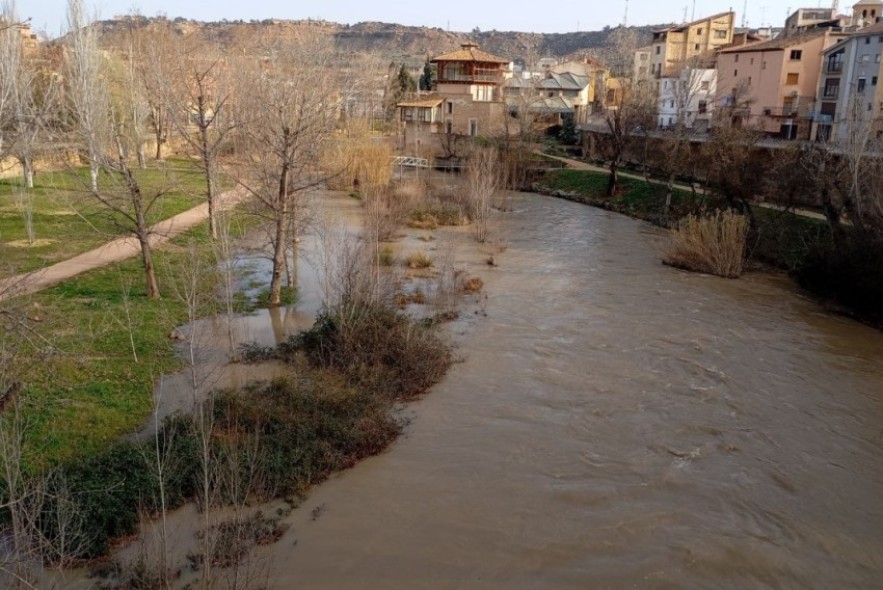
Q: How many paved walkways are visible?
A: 2